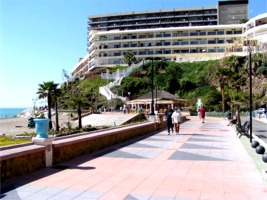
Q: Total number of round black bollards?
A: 3